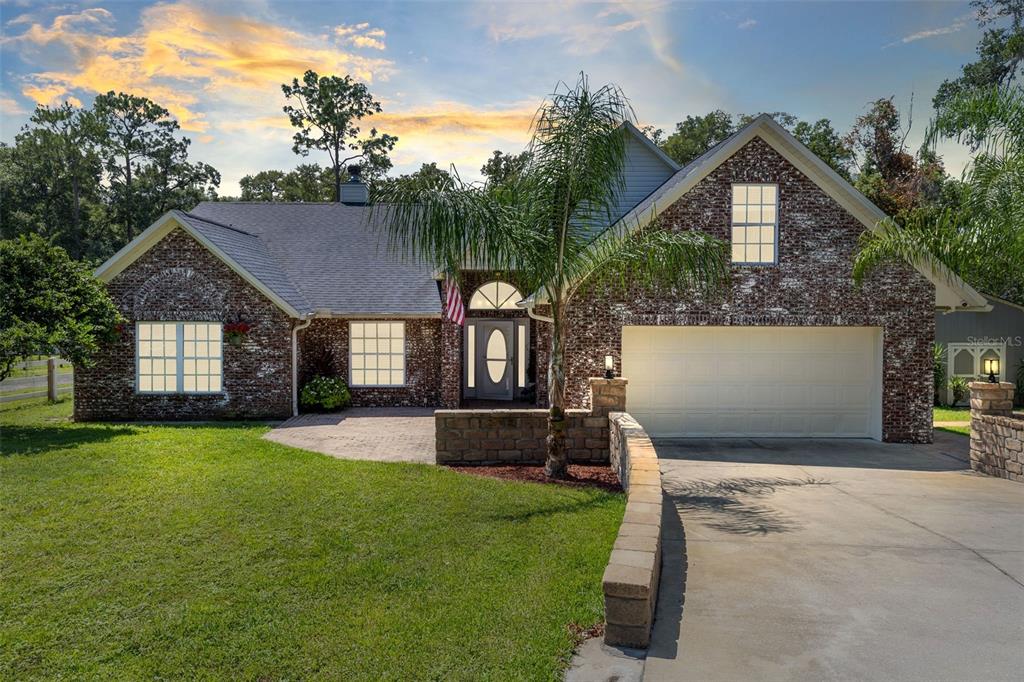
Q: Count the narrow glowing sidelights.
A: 2